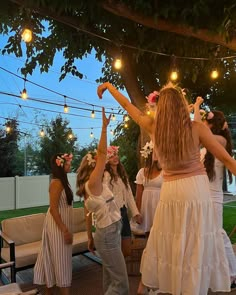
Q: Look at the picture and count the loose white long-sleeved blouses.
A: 1